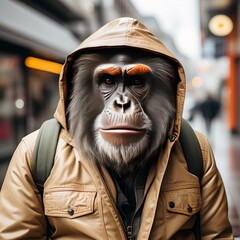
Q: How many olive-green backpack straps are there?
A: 2